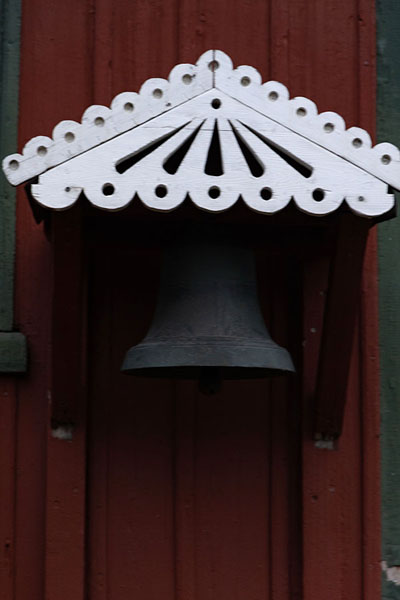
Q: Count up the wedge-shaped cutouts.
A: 5